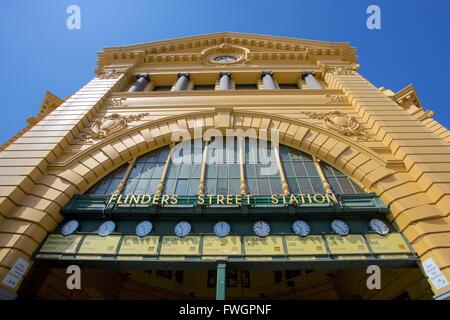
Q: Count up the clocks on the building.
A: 10